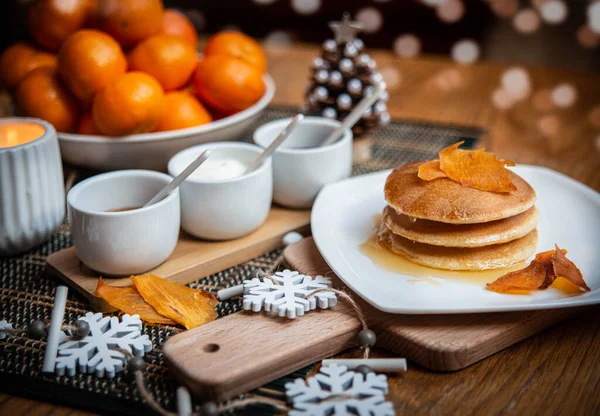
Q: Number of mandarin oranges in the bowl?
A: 12